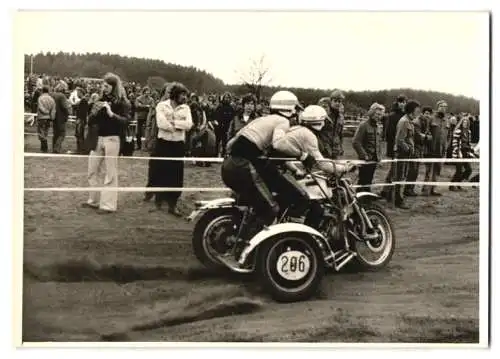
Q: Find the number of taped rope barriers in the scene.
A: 2